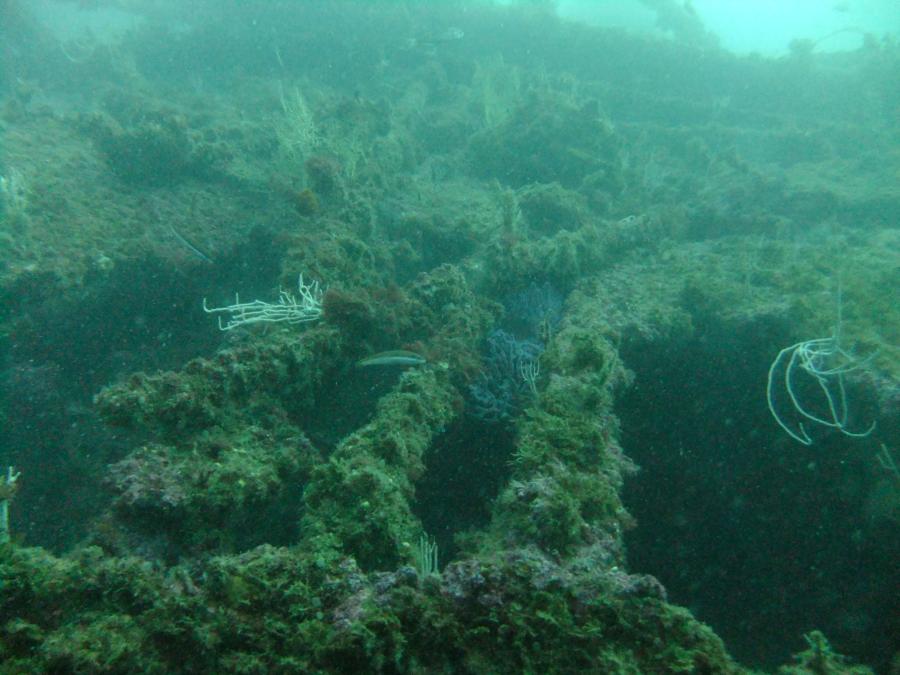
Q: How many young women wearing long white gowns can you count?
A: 0